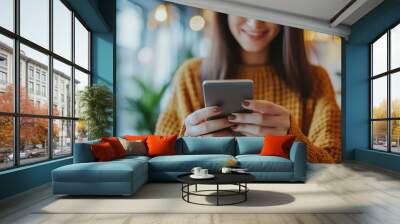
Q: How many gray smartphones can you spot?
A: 1